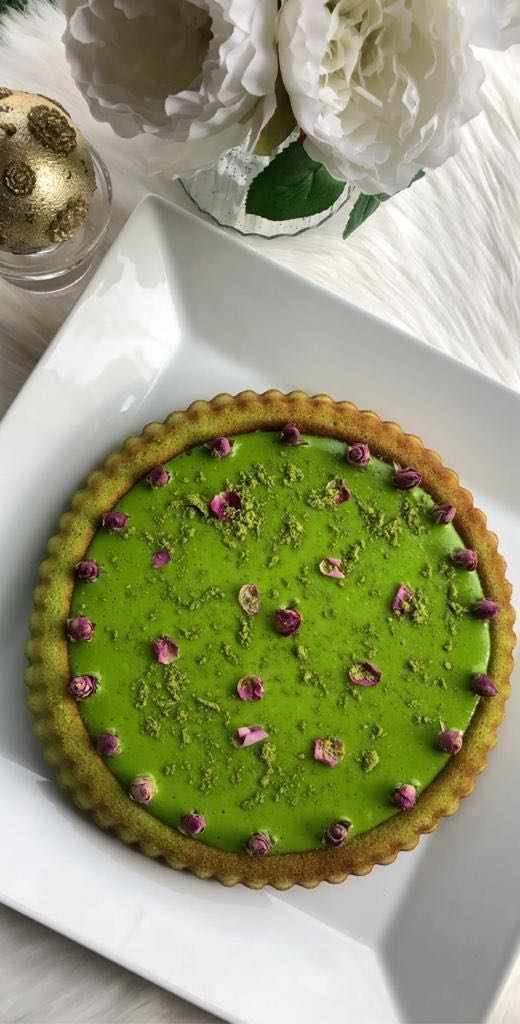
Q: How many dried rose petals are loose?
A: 11